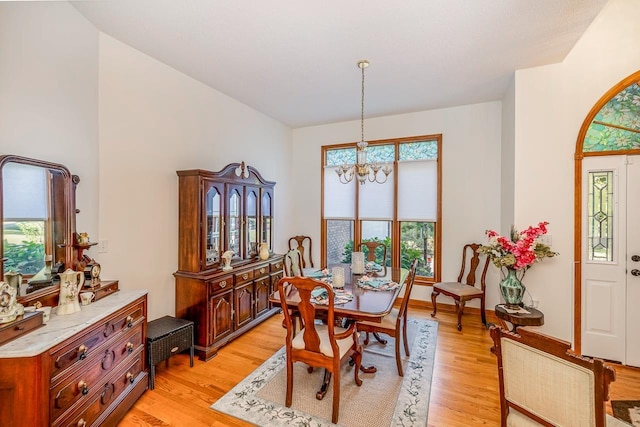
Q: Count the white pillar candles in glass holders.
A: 2